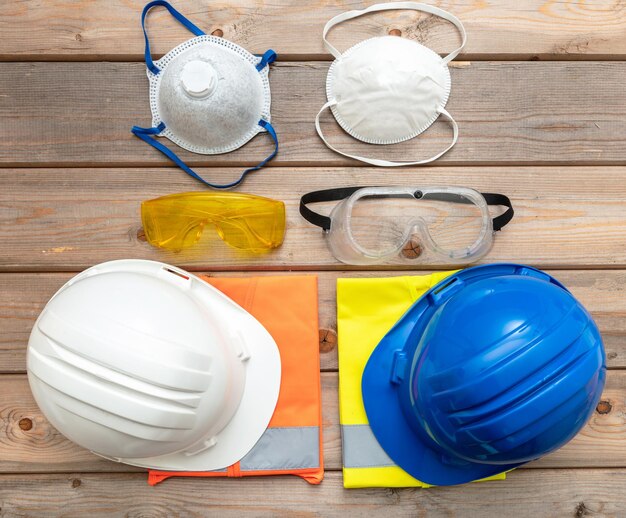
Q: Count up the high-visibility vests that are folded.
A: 2